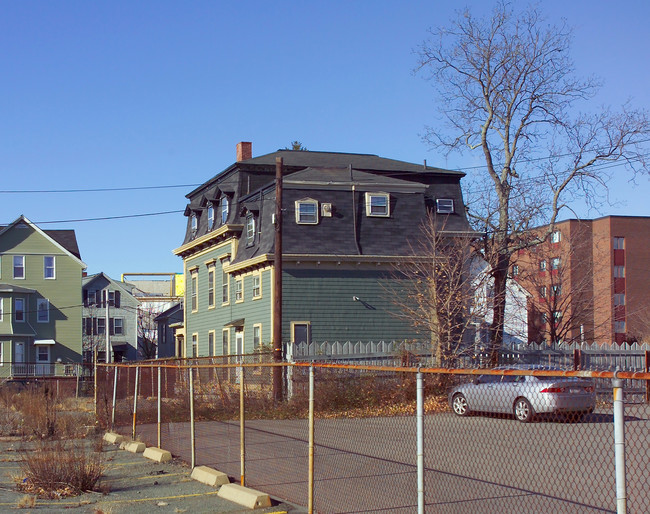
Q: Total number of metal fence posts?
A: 9